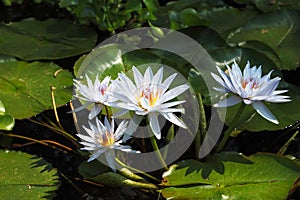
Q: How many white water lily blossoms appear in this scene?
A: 4